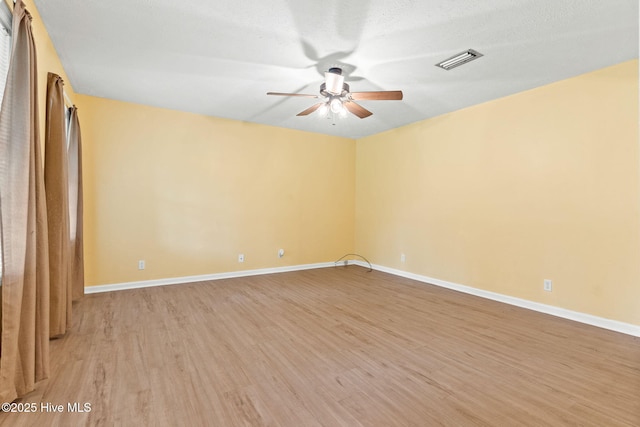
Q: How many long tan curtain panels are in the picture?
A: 3